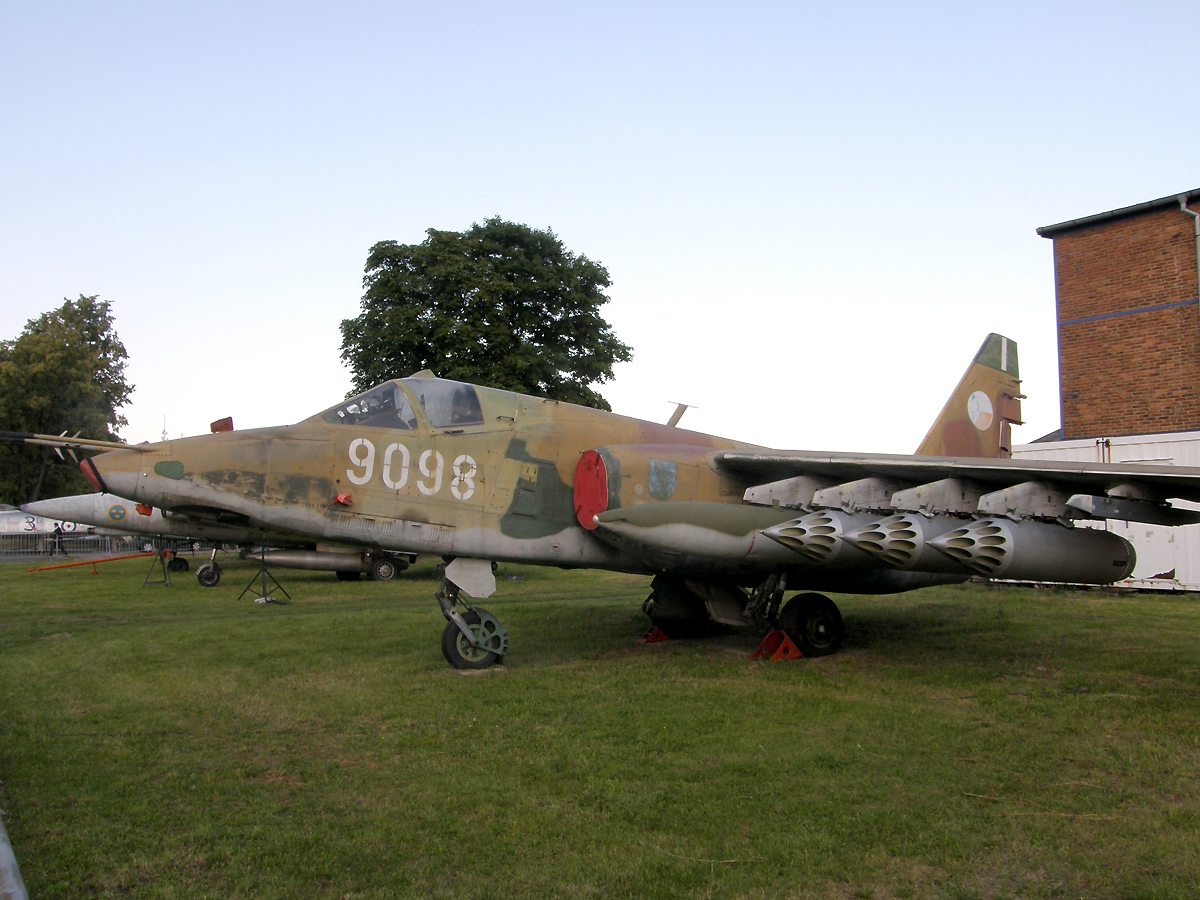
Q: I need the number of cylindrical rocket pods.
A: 3